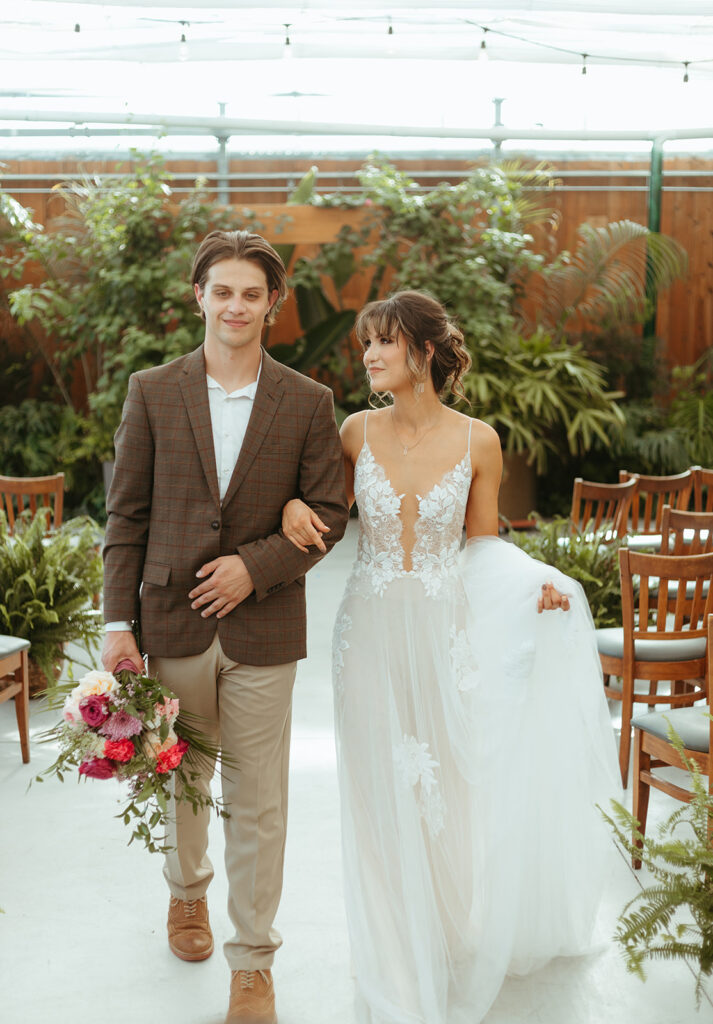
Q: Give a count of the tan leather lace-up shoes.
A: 2